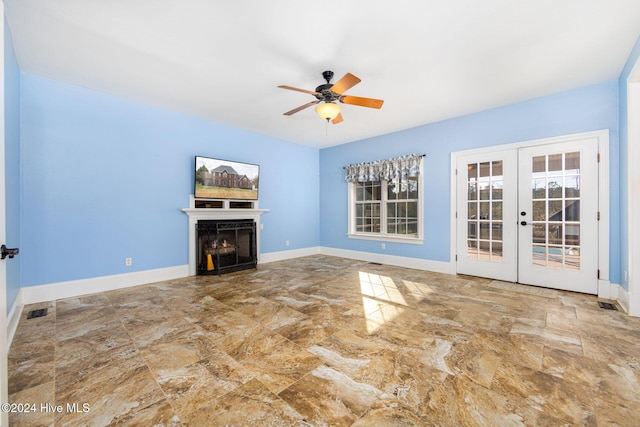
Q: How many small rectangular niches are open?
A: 2